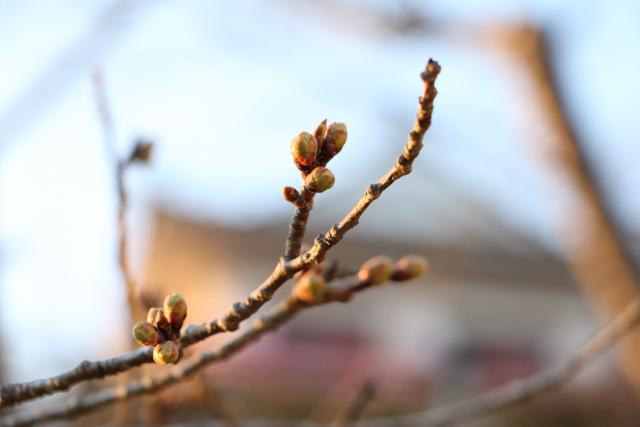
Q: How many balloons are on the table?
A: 0